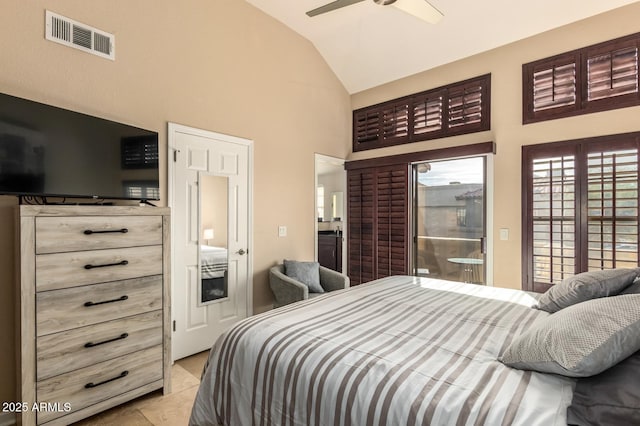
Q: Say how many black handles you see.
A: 5